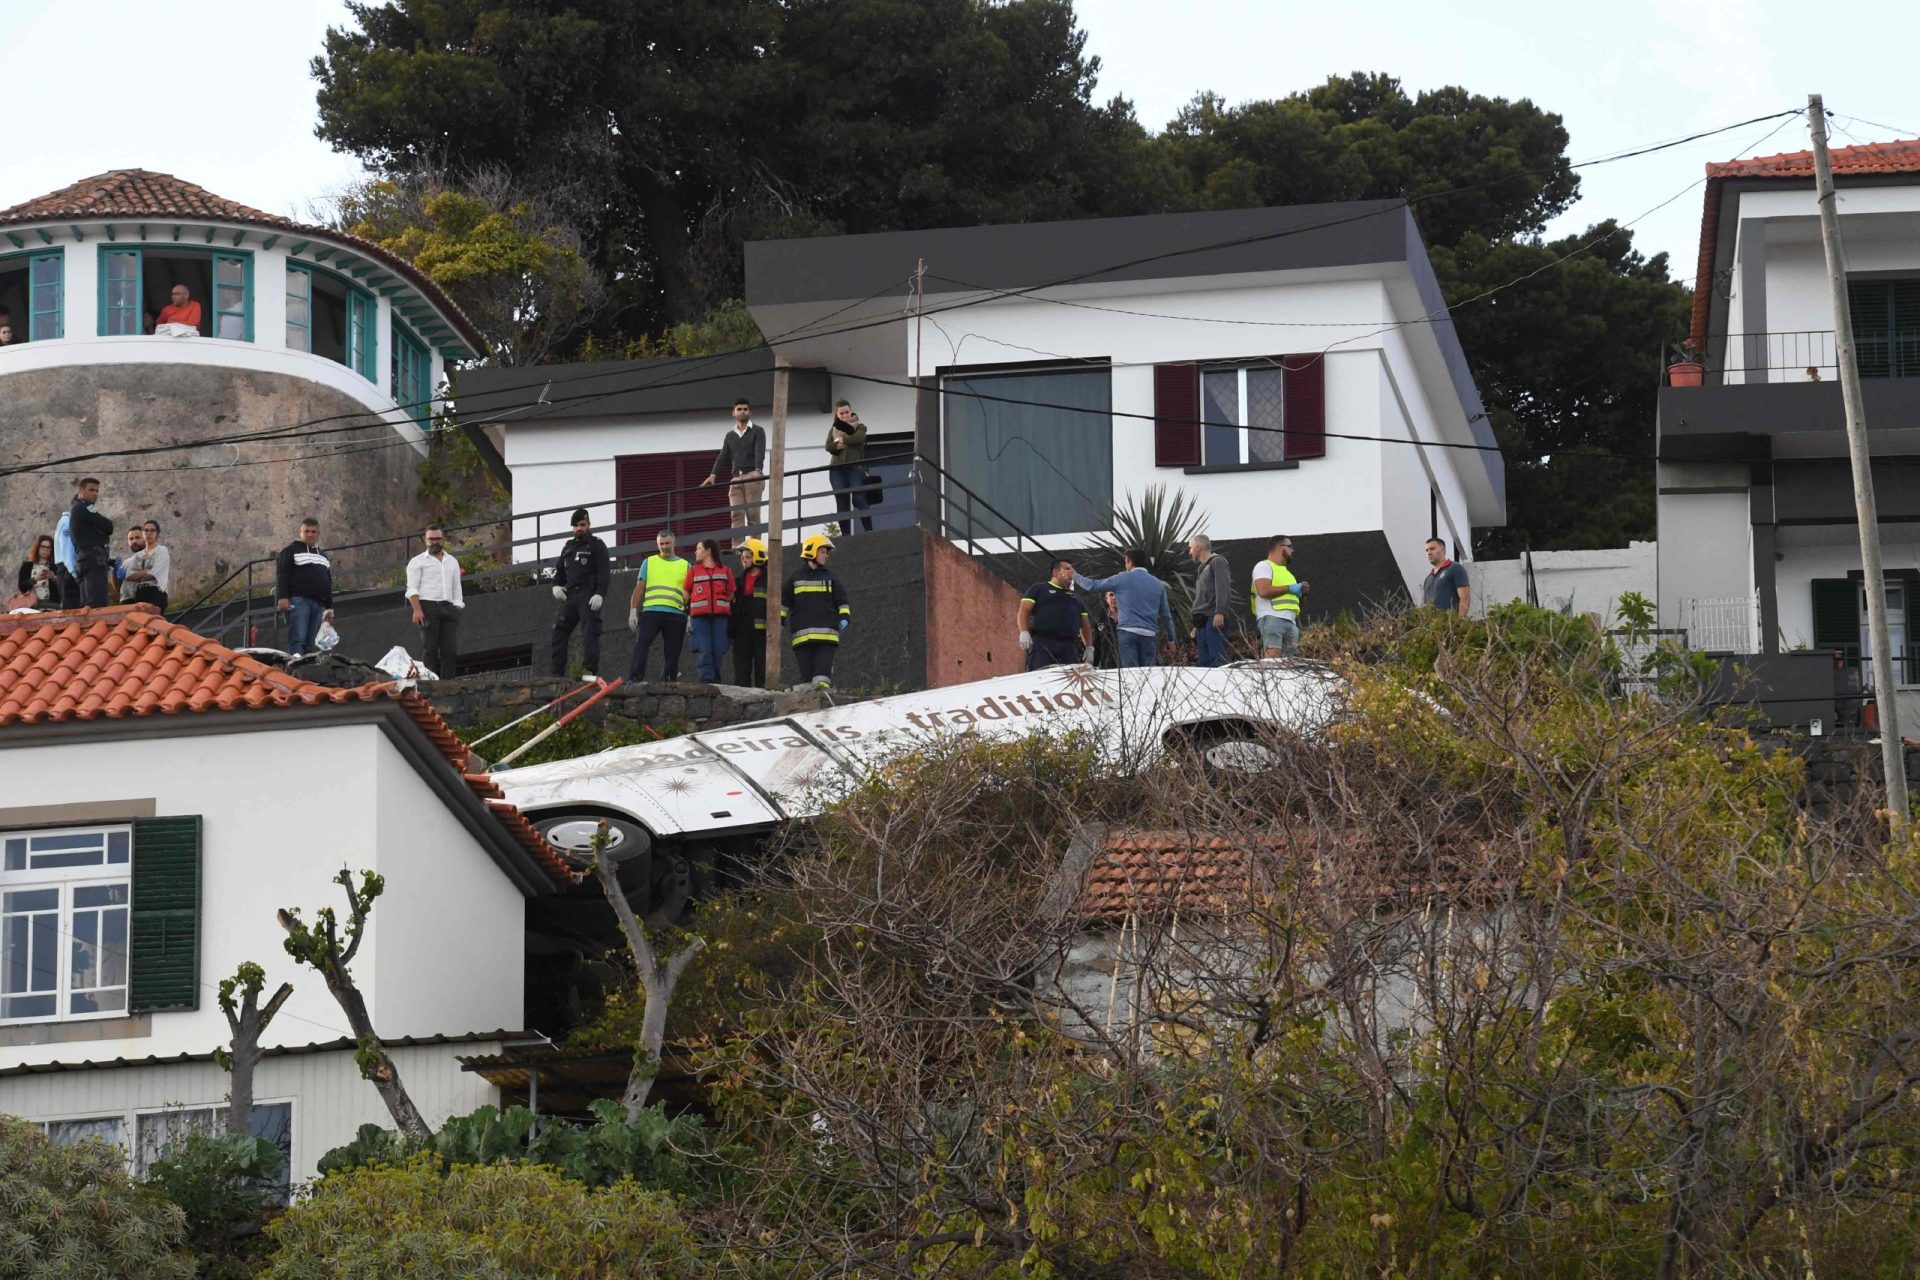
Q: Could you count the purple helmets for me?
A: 0